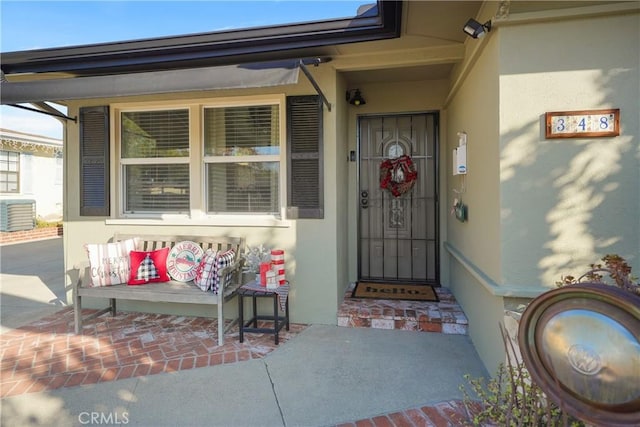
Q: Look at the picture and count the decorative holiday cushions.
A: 5